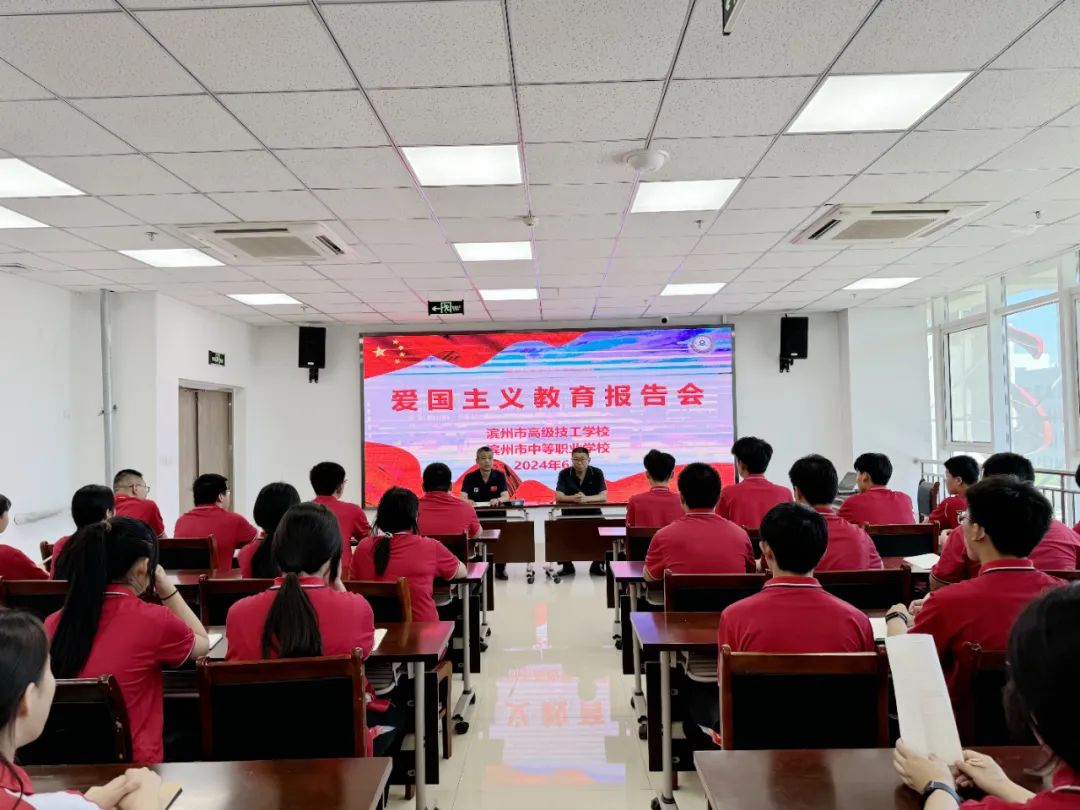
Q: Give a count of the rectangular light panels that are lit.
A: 11